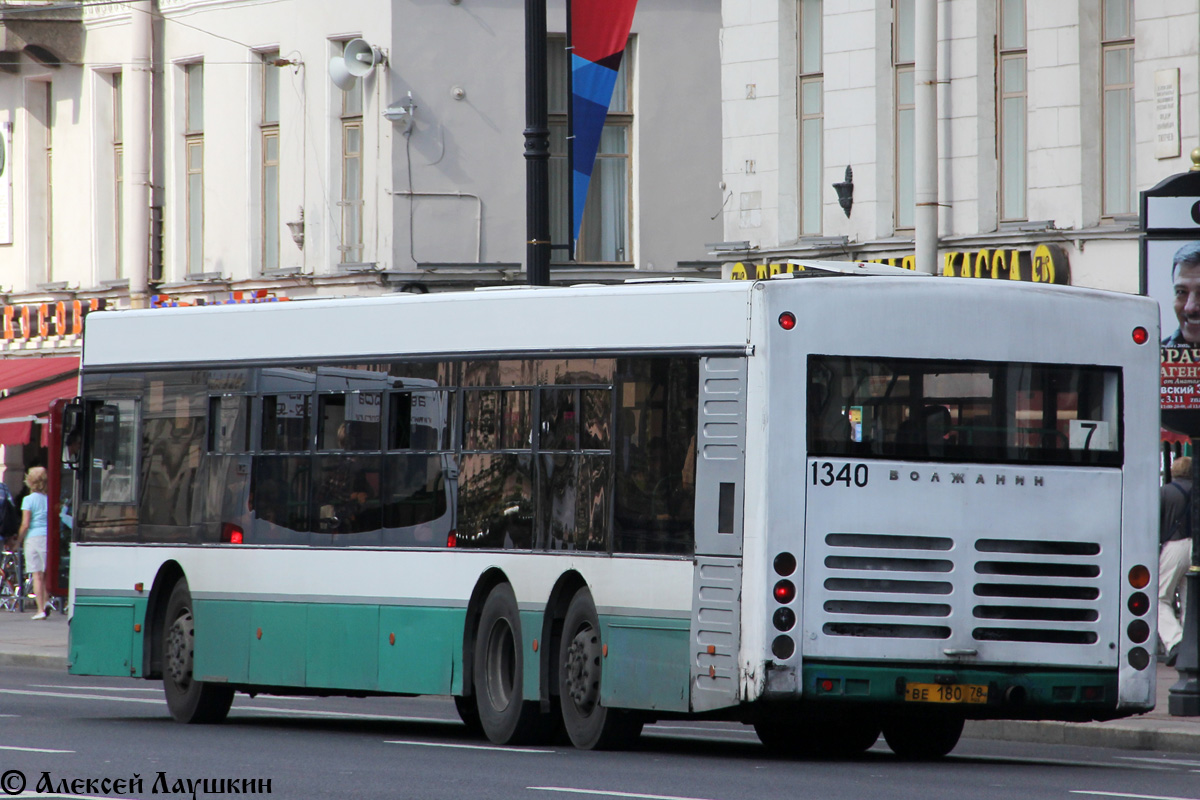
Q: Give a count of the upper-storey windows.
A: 10